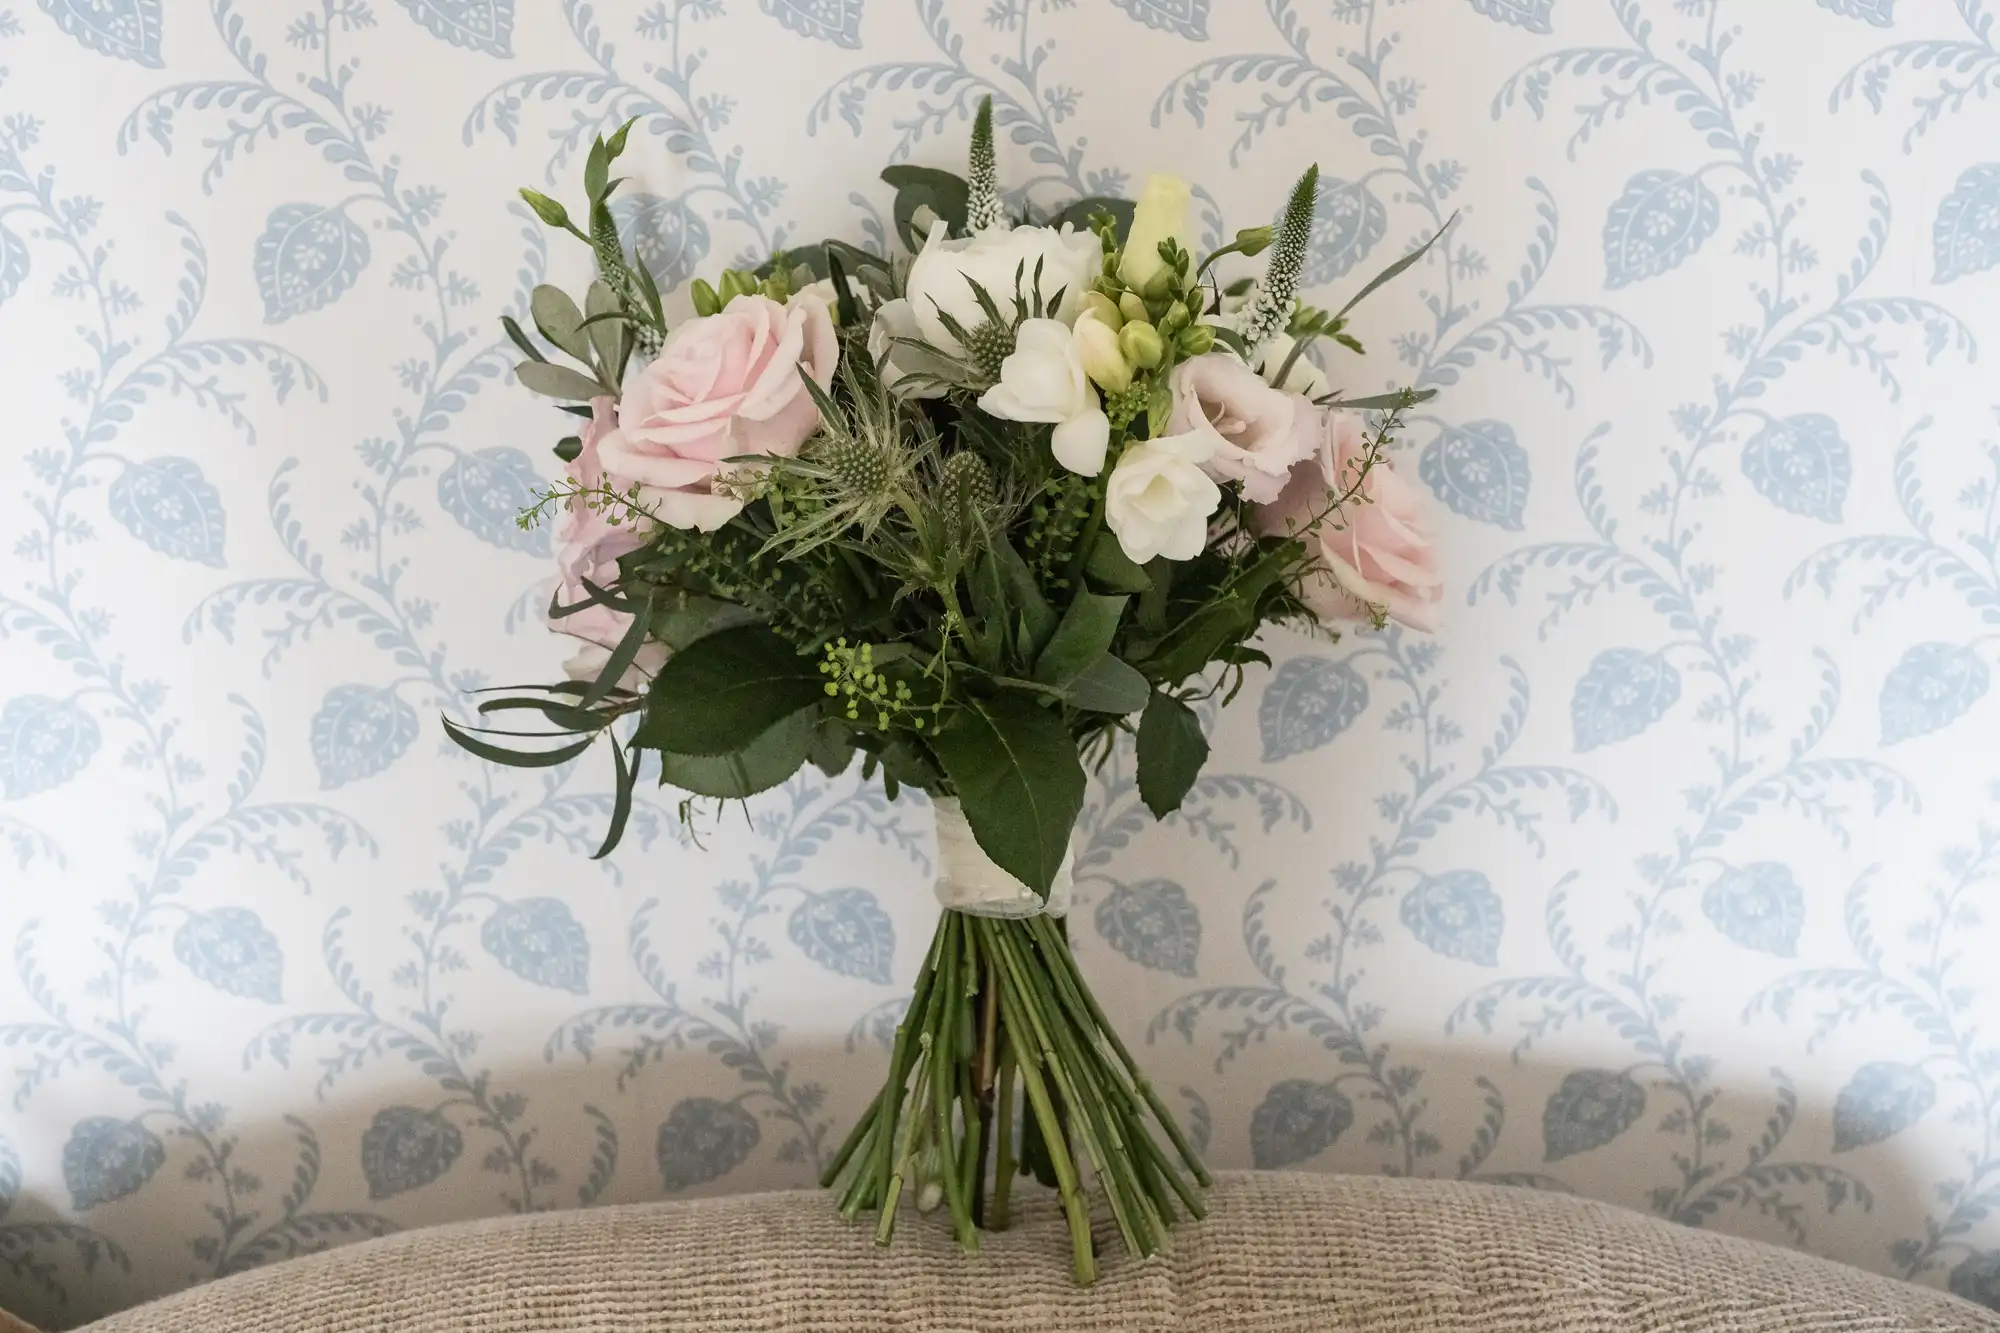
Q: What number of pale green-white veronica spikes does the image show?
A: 3